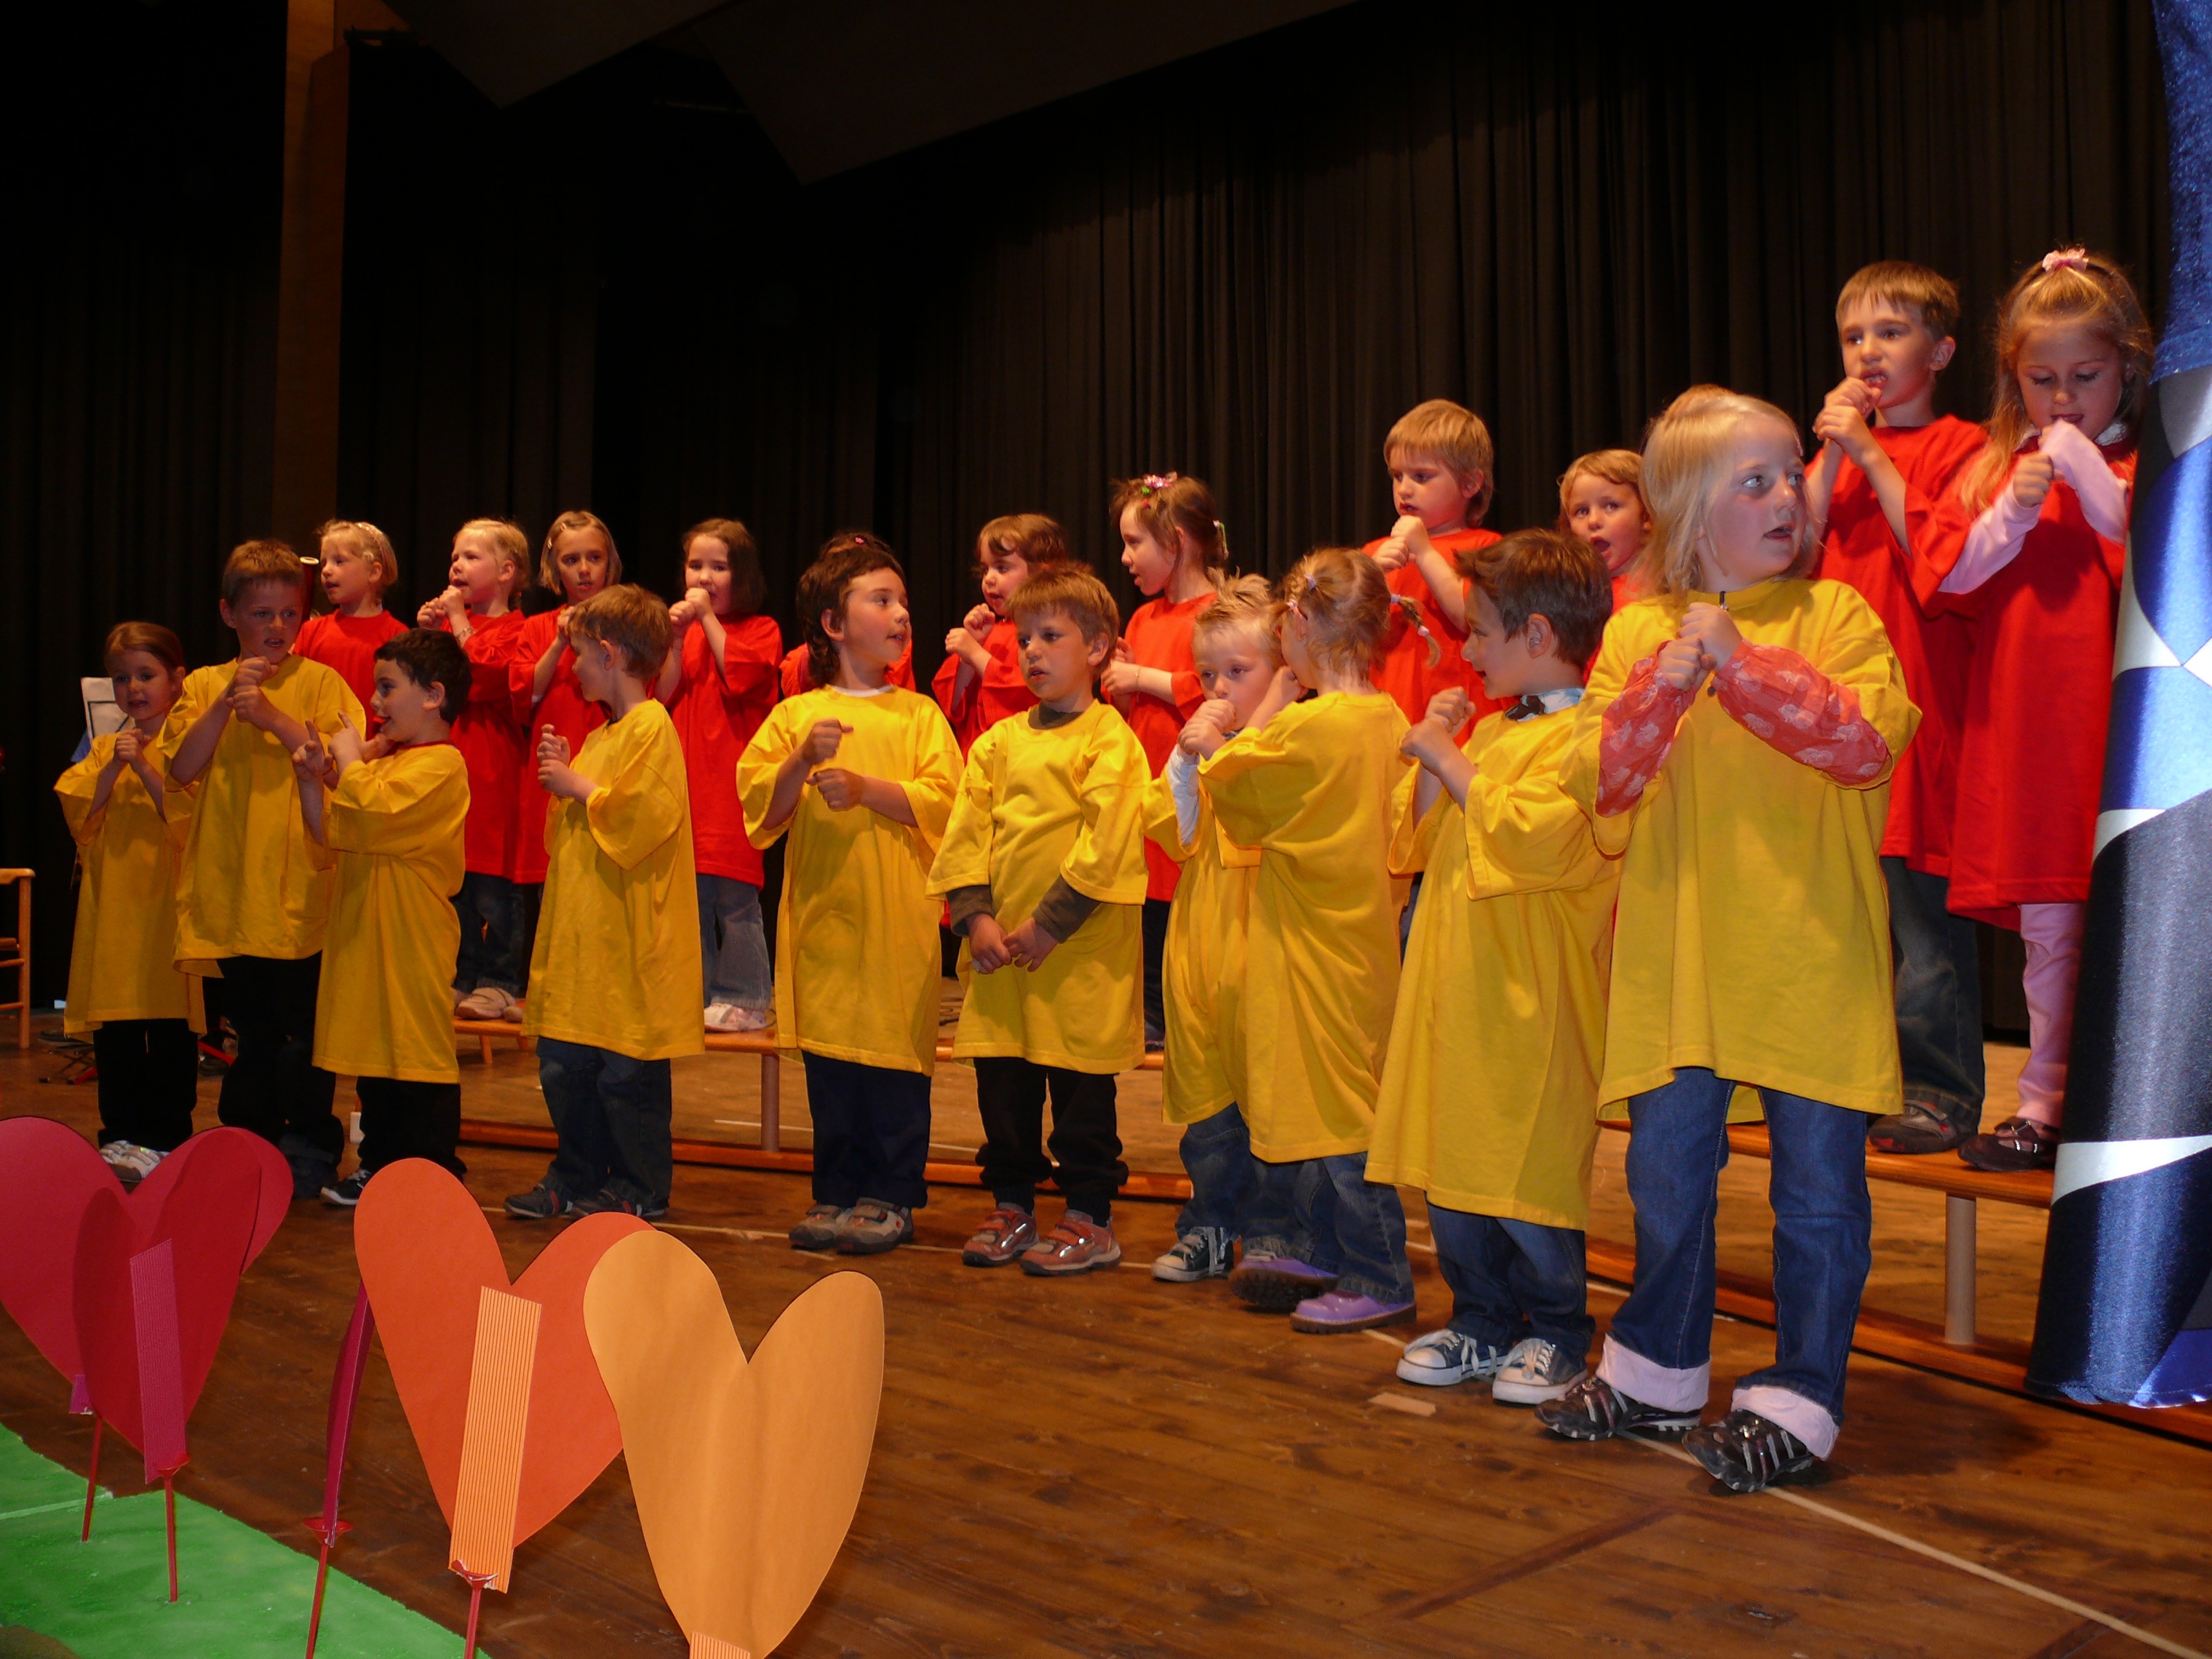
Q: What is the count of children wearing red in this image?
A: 11